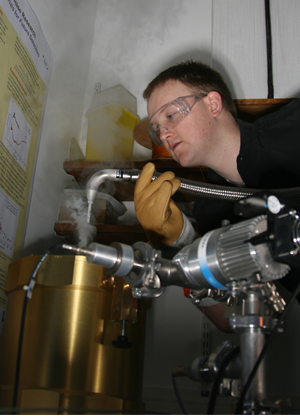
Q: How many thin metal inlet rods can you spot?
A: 1